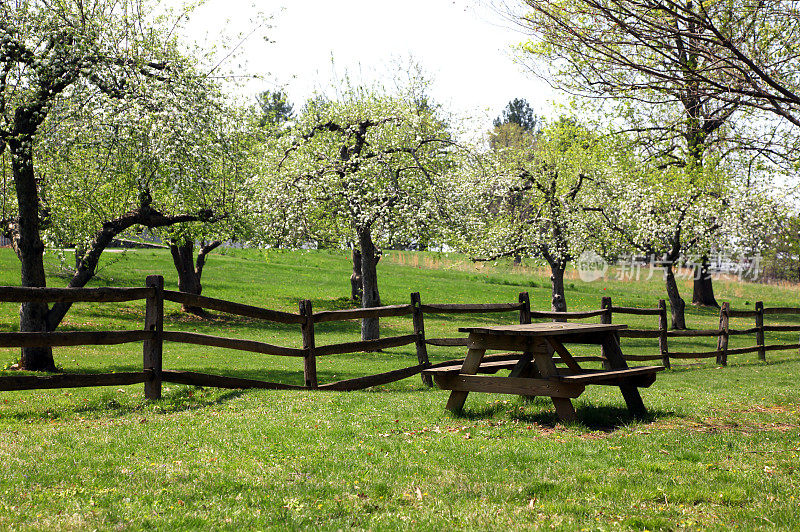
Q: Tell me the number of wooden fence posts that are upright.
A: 8